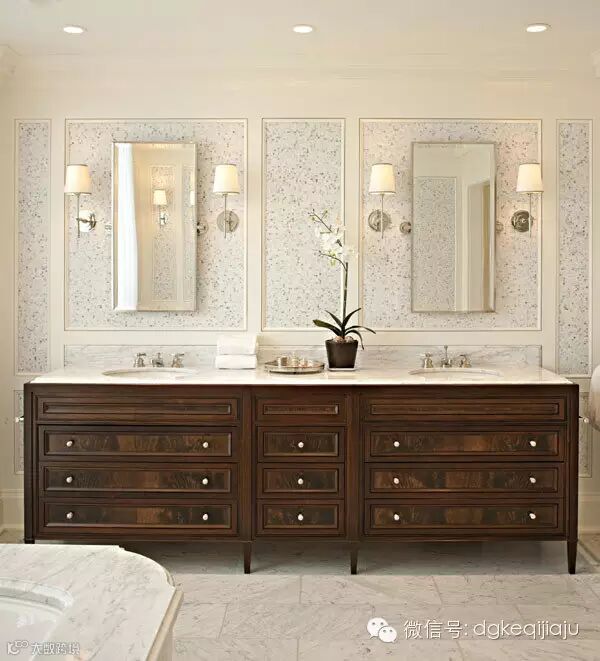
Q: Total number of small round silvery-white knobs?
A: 15